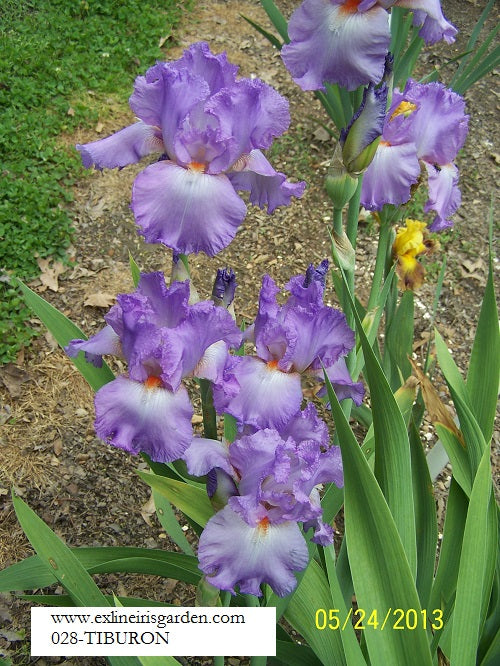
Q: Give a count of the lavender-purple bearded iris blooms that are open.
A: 6